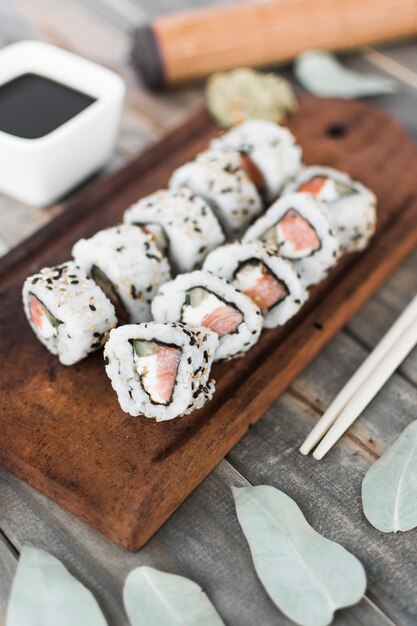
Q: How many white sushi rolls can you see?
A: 10